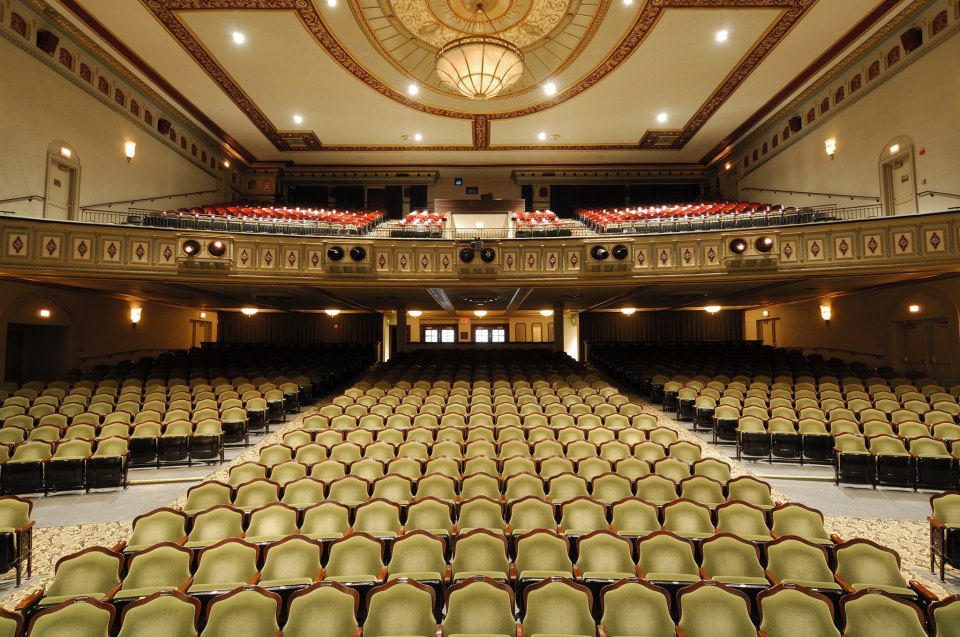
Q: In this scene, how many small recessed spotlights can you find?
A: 10